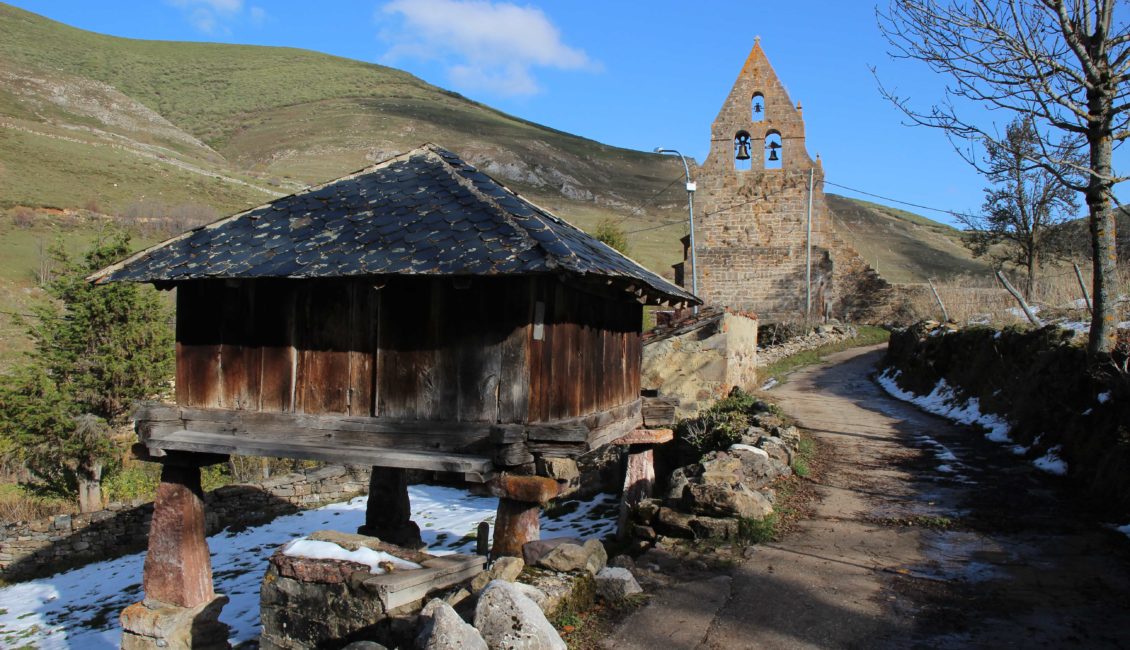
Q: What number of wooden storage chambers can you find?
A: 1